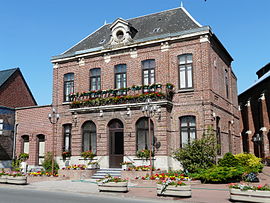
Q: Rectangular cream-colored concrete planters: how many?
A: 4